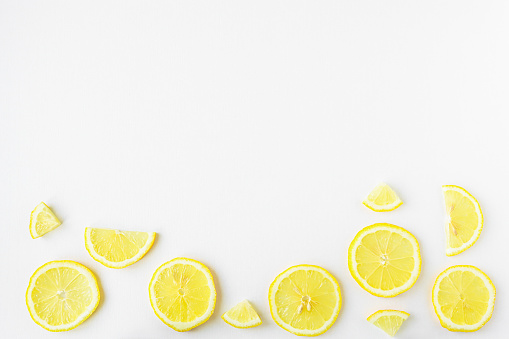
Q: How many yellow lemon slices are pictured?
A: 11